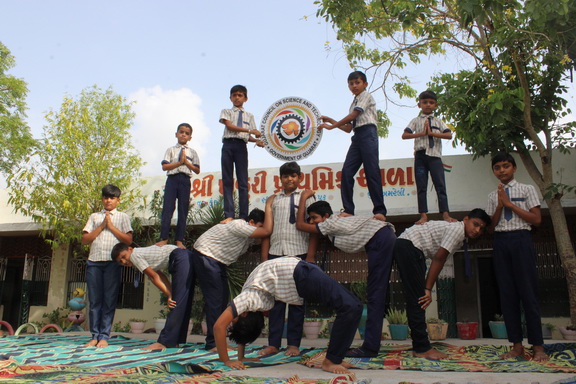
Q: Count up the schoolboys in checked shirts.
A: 12